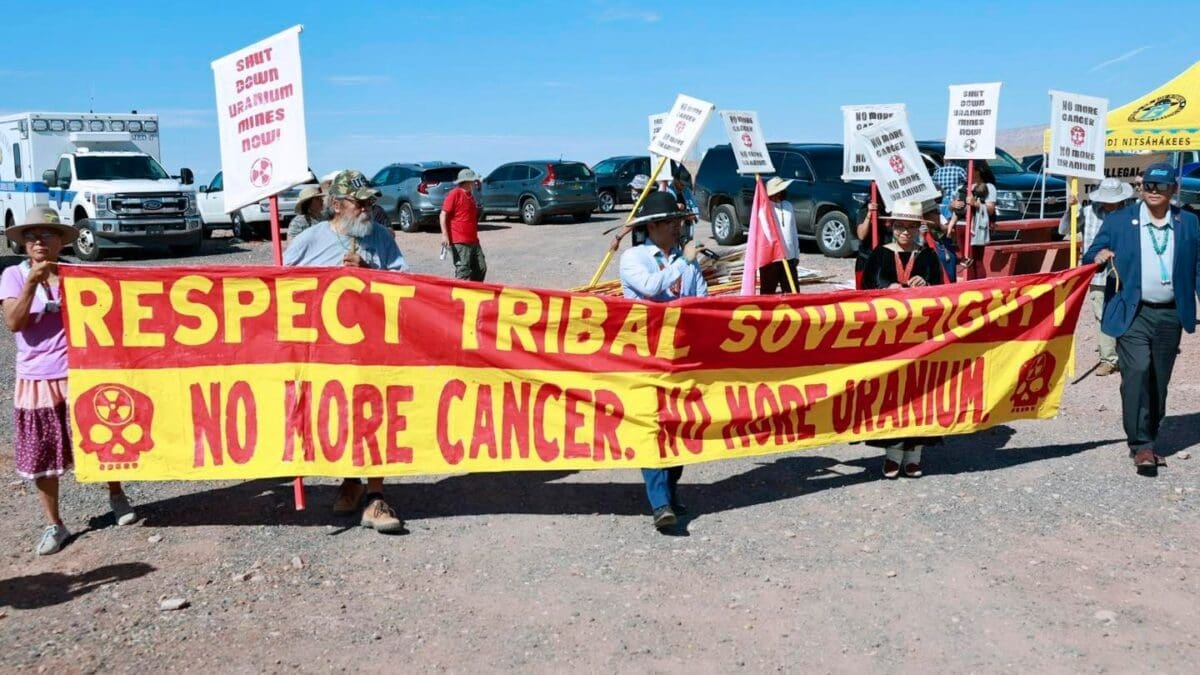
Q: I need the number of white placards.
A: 8